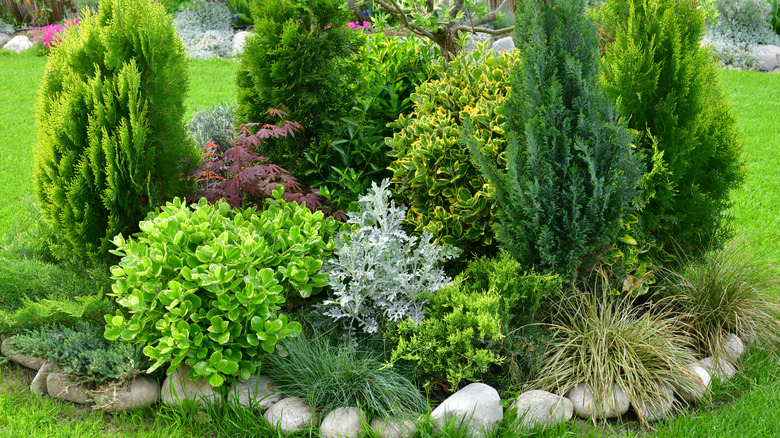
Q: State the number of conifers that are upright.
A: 4